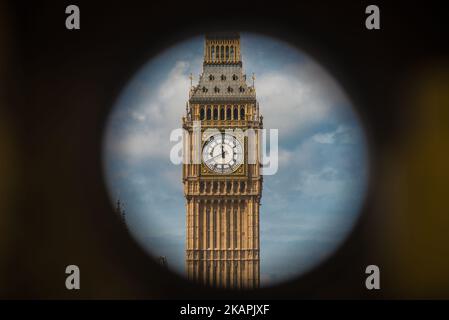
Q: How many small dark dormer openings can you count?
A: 7